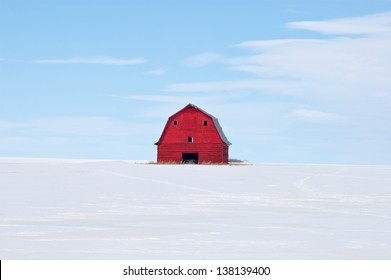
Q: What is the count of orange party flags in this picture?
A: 0